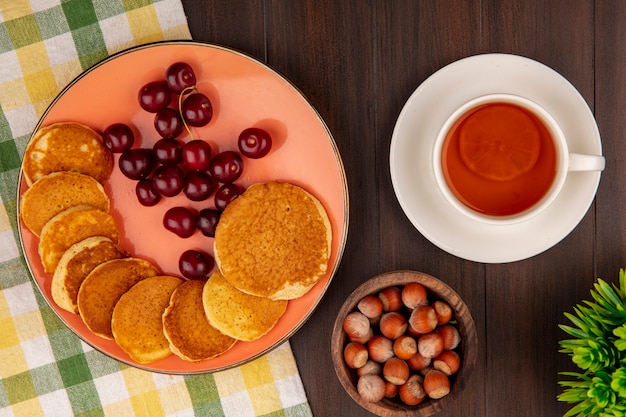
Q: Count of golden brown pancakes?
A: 9